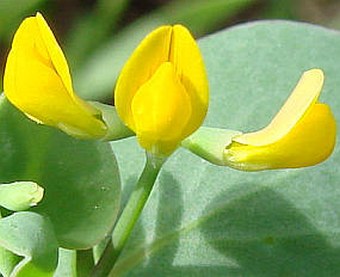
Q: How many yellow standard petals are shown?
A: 3